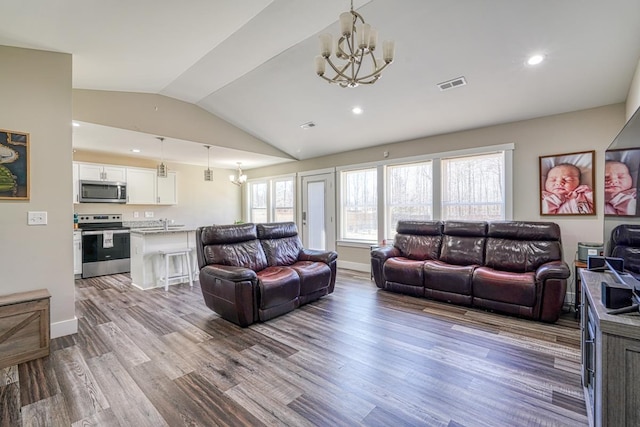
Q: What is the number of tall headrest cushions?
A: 5